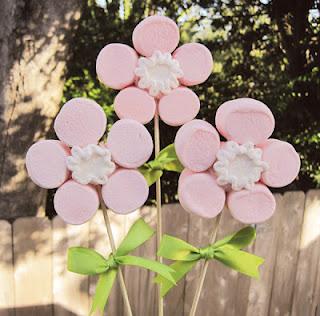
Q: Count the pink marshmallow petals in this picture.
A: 15